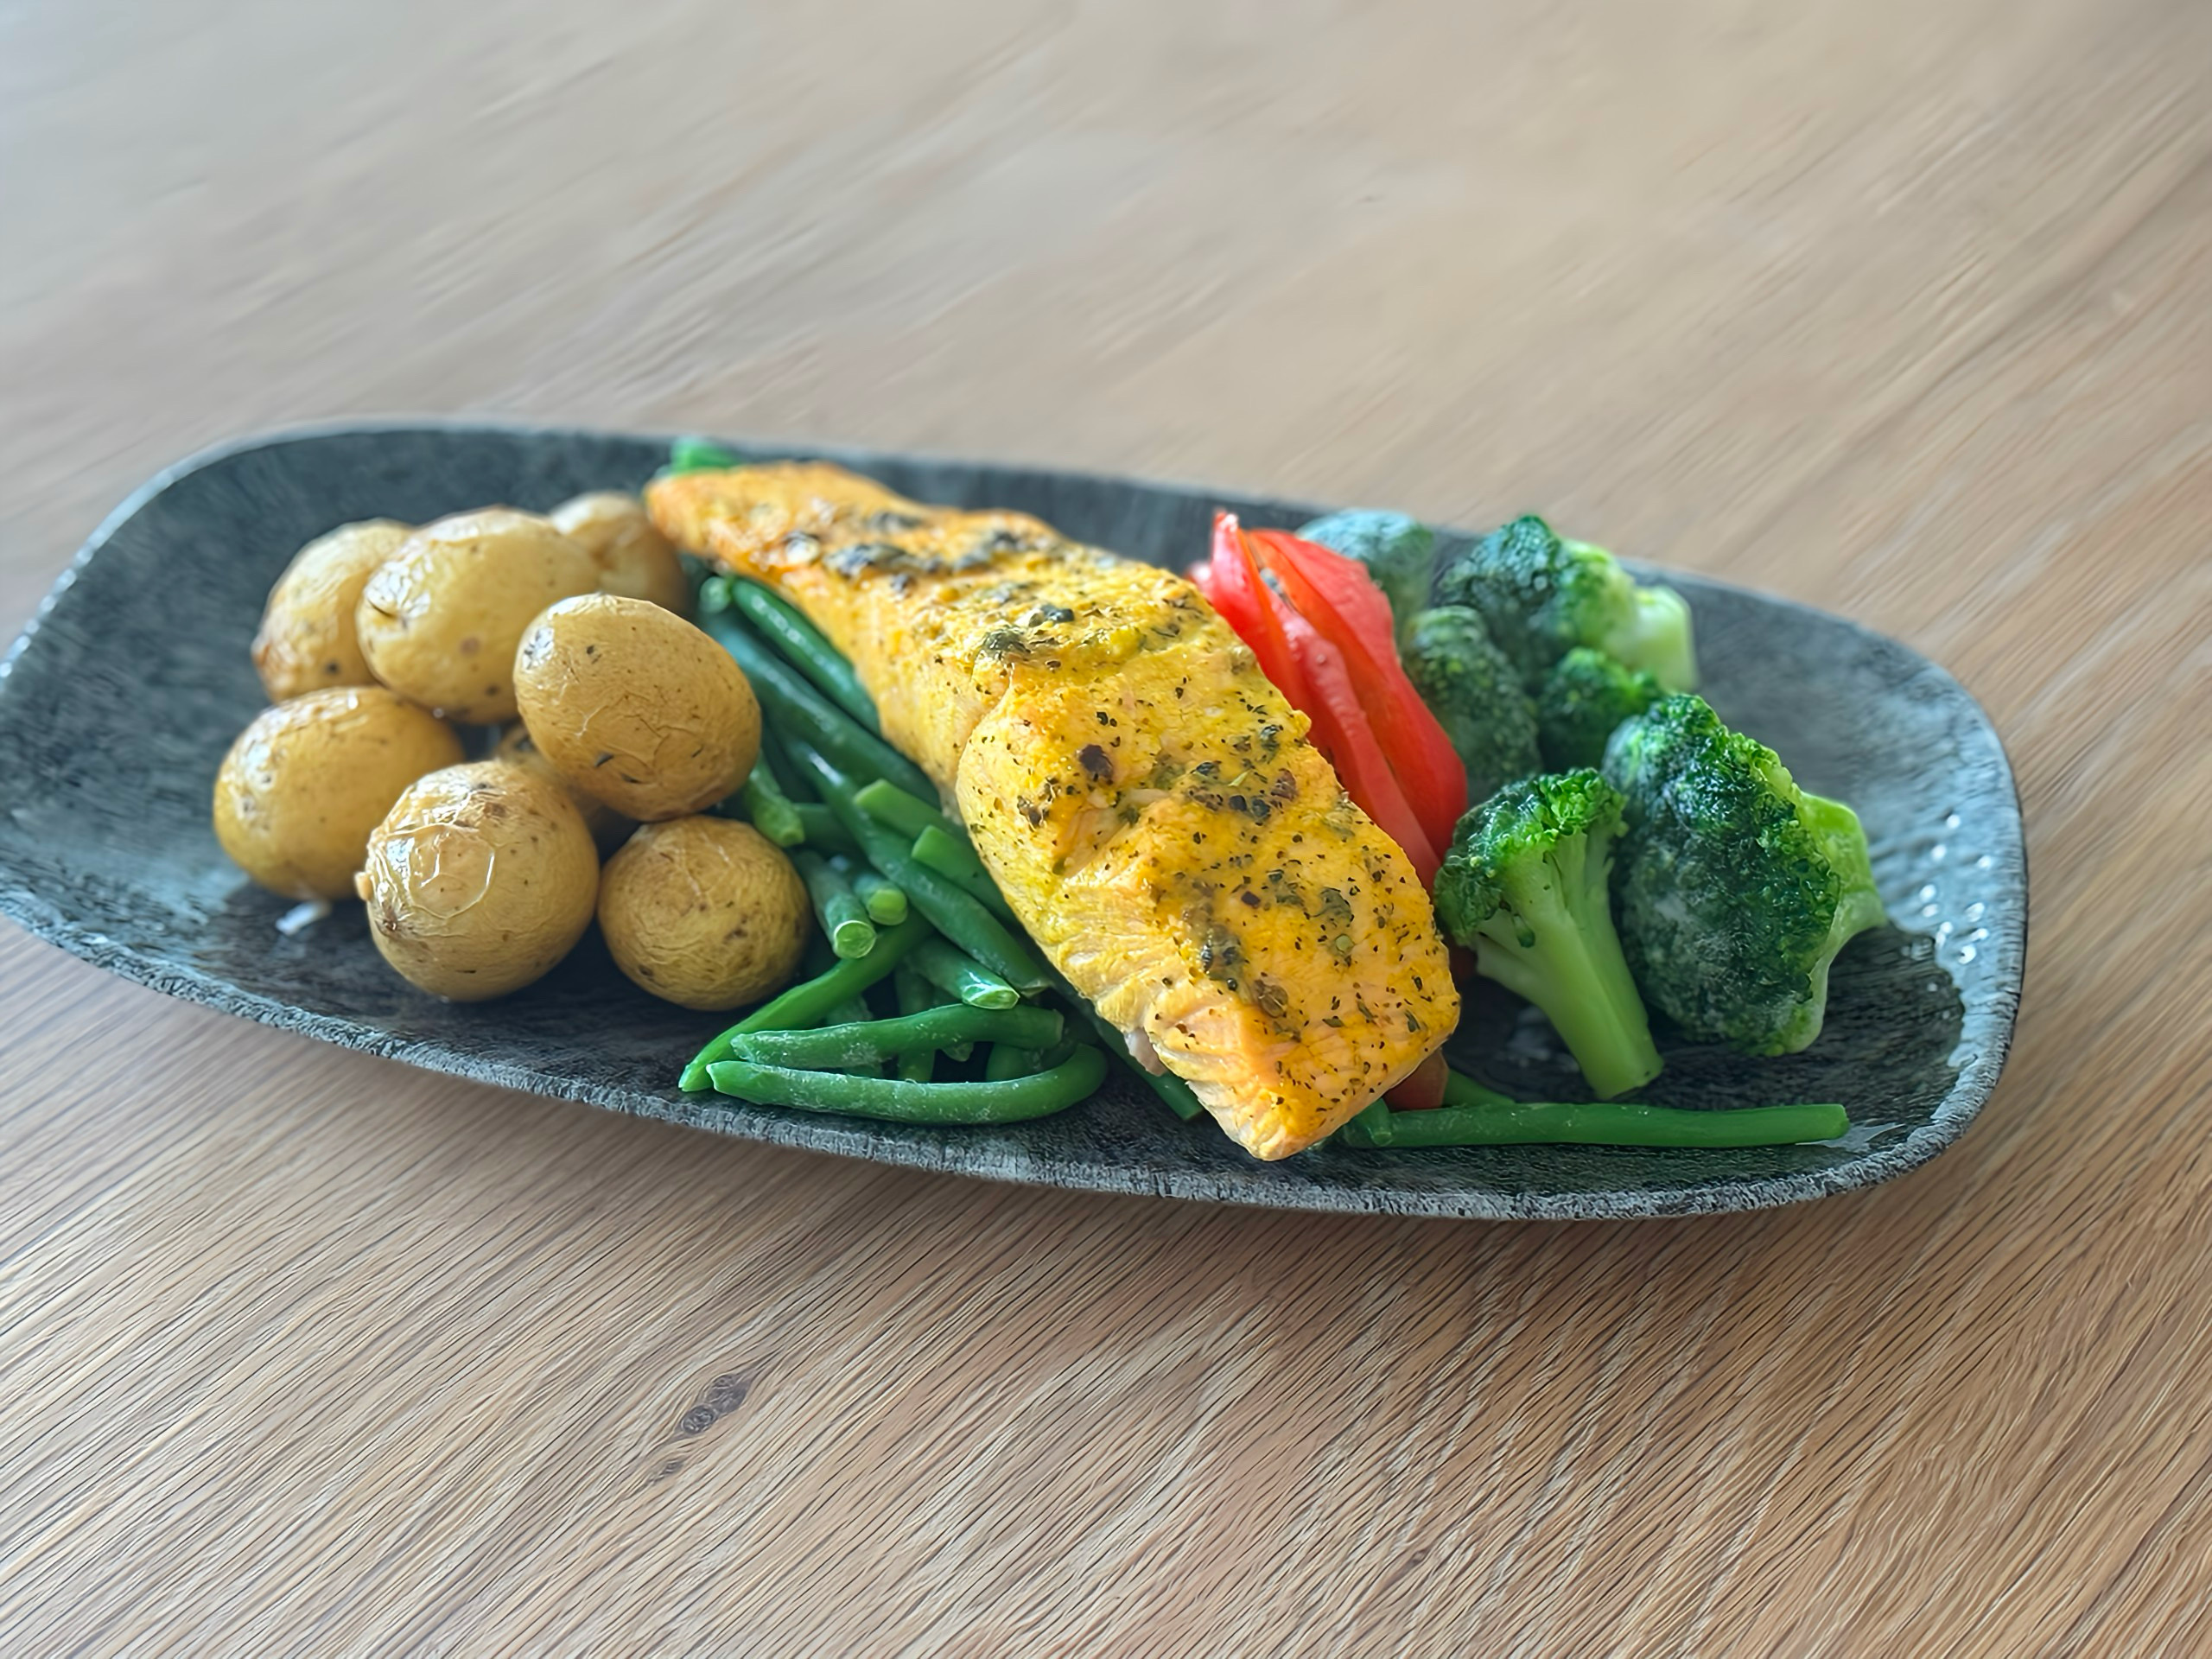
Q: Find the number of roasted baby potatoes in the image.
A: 8